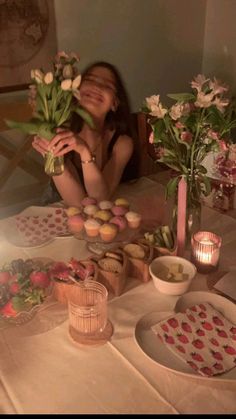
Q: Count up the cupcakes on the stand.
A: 12